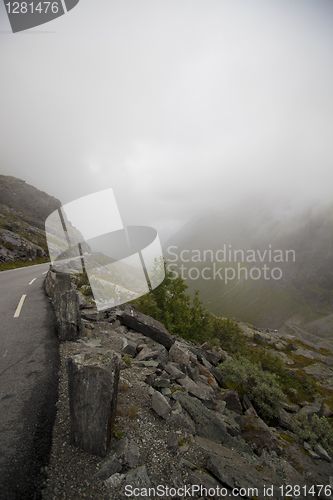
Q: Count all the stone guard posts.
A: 3